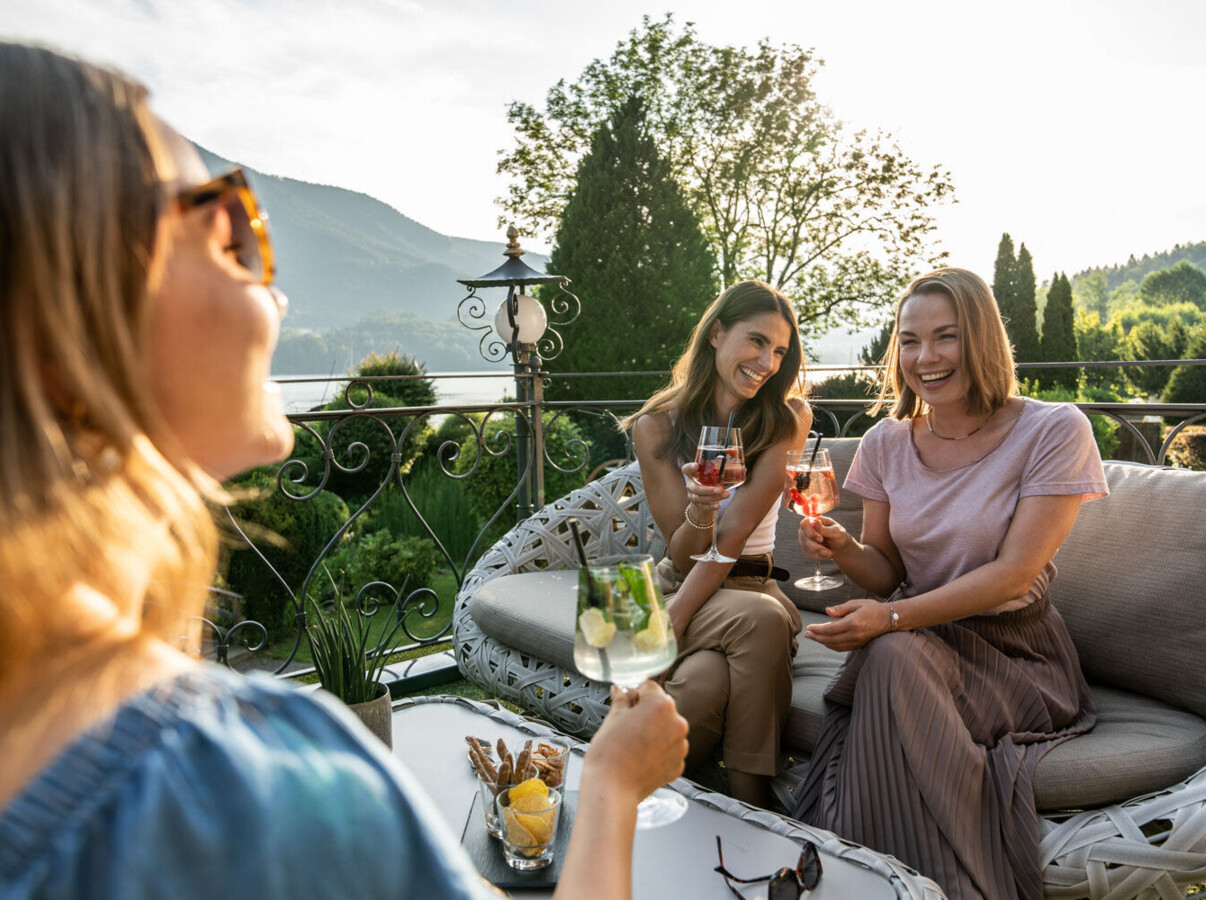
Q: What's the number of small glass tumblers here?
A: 3